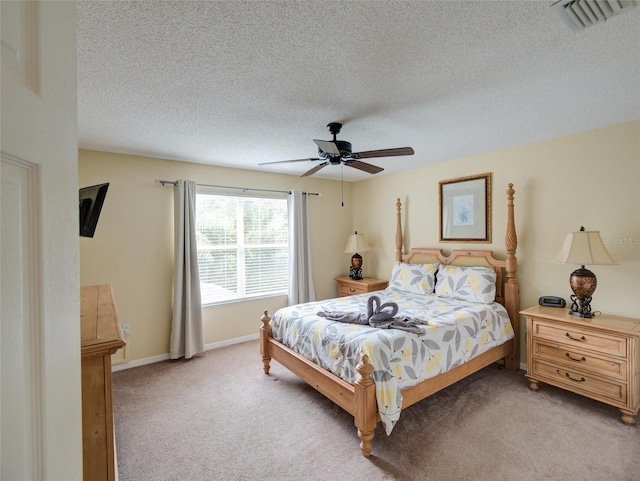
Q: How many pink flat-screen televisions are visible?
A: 0